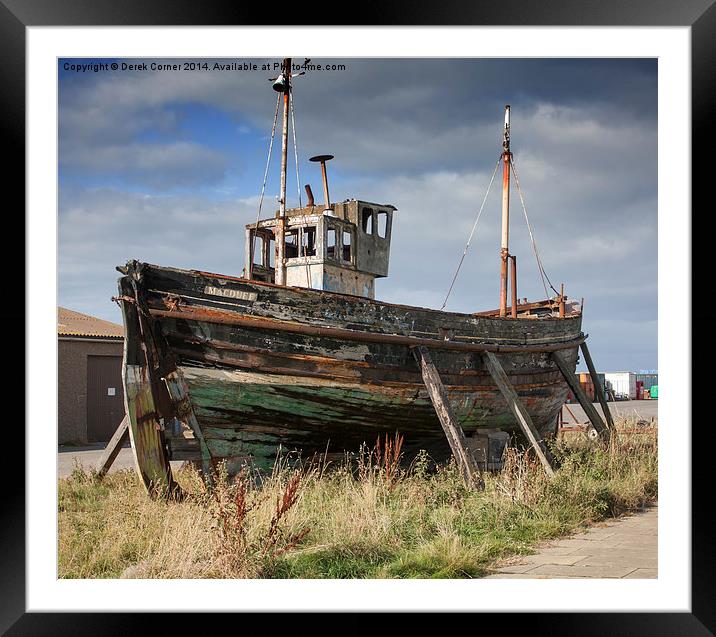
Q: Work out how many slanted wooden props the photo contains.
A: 5